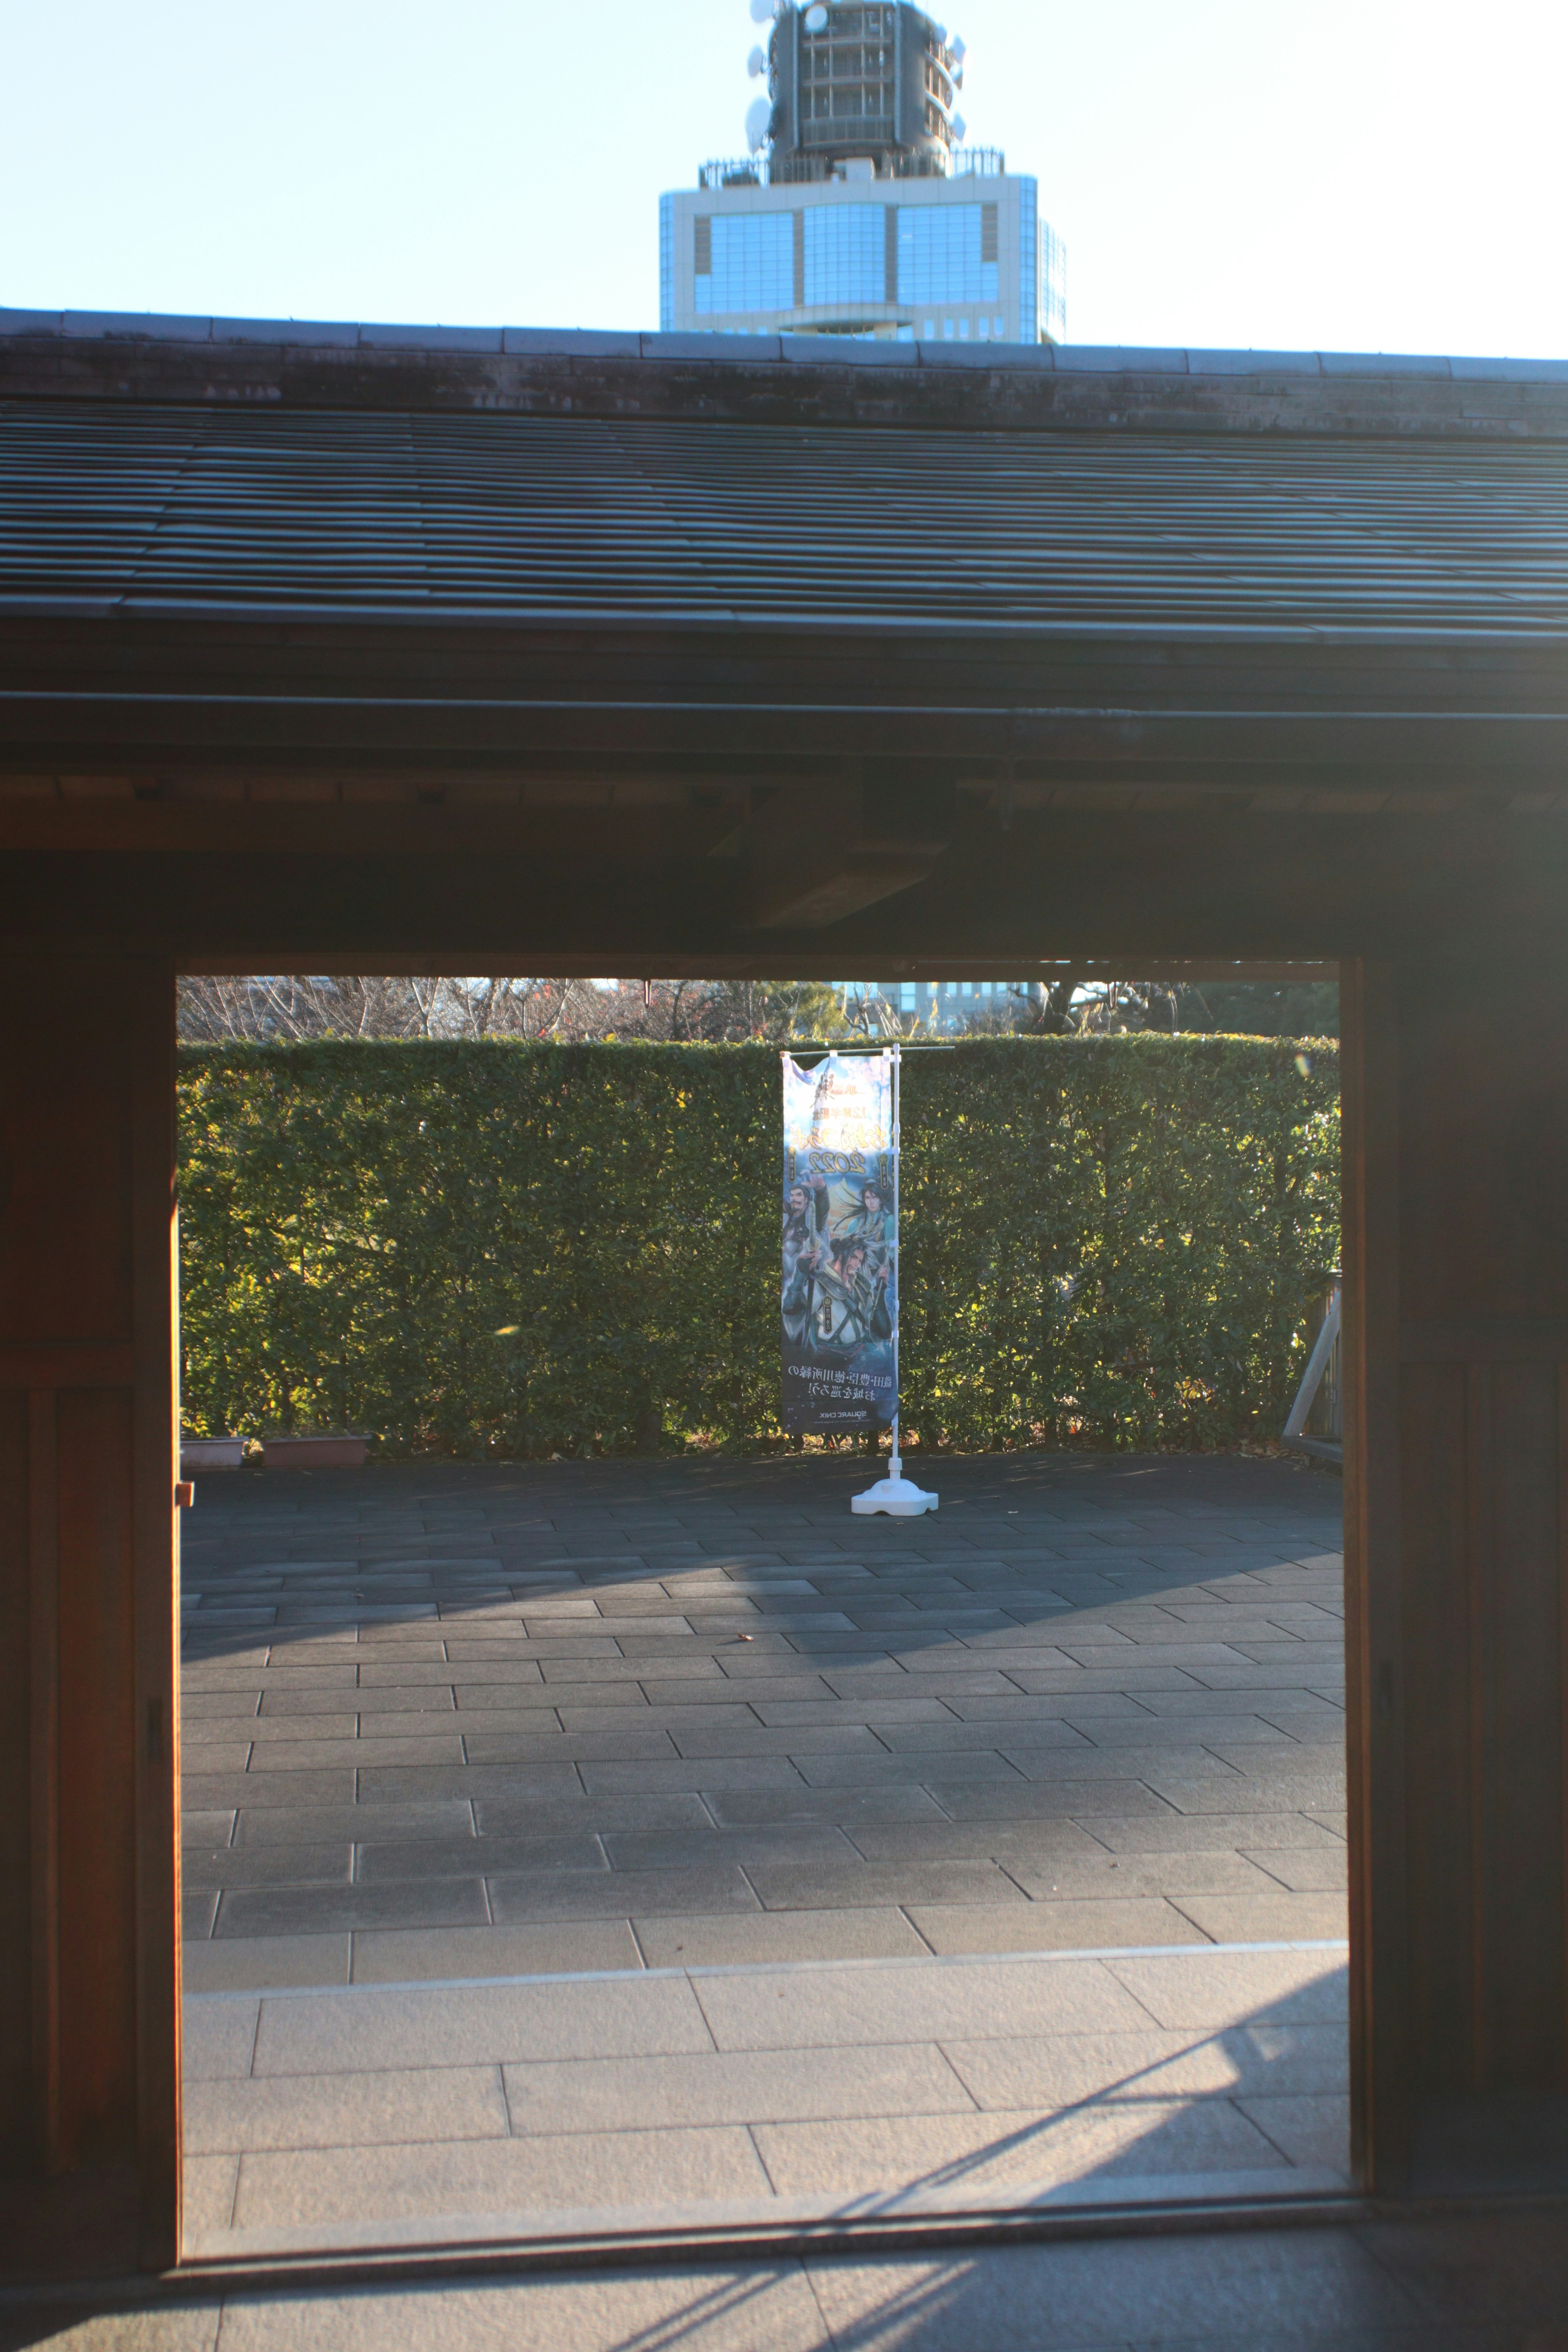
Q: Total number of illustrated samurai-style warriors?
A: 3